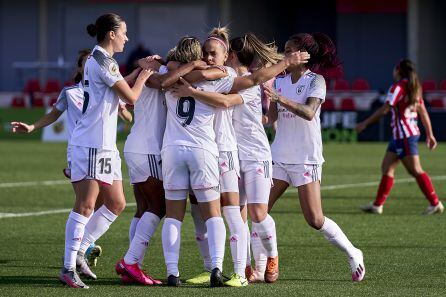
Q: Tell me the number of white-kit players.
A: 7